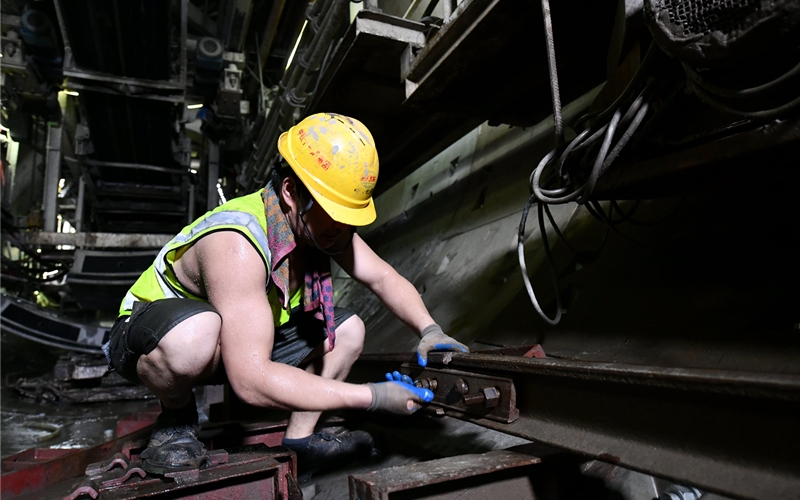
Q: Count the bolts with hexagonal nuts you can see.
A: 1